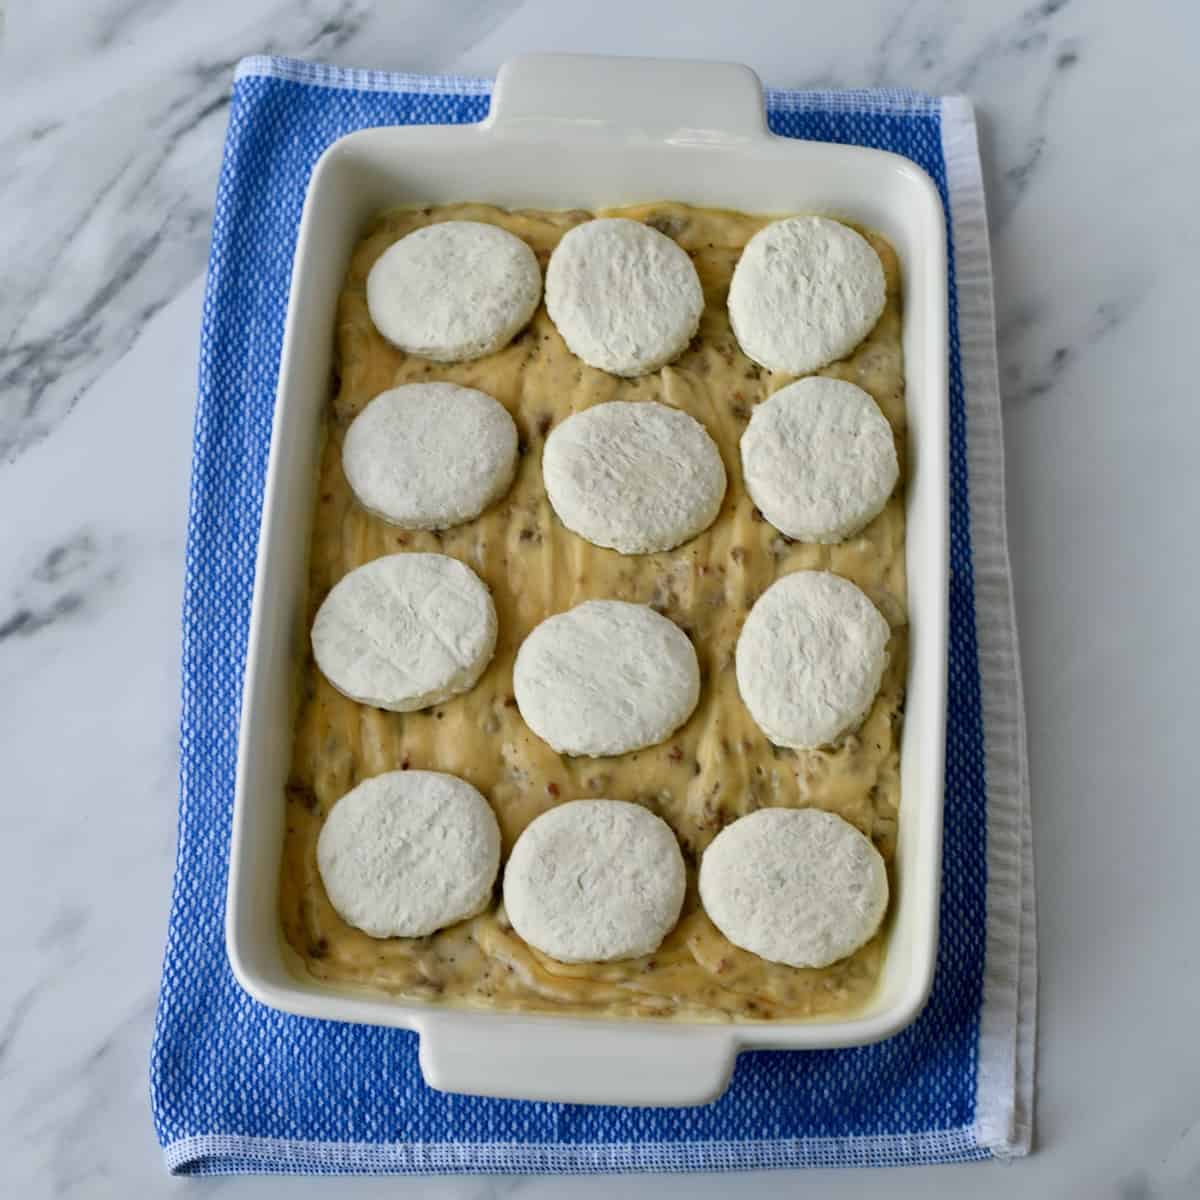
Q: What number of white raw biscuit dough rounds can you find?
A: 12